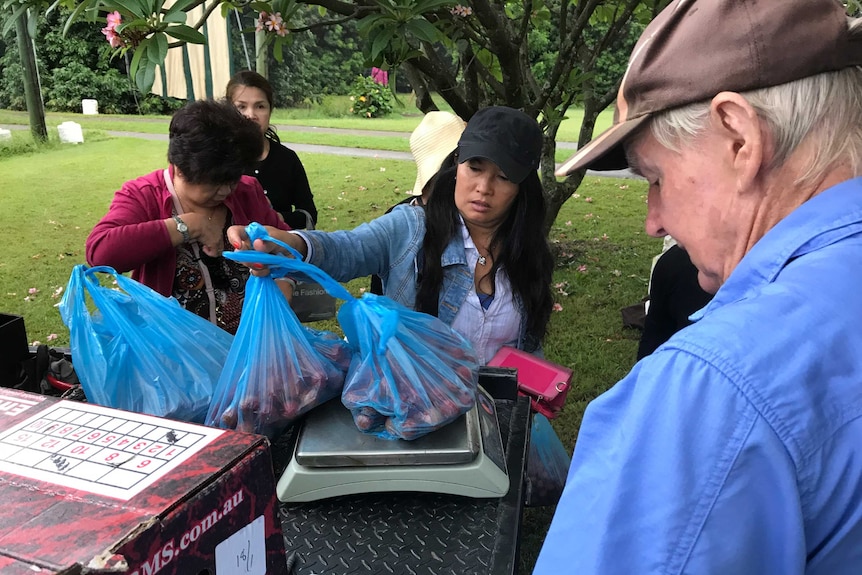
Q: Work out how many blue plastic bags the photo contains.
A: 4